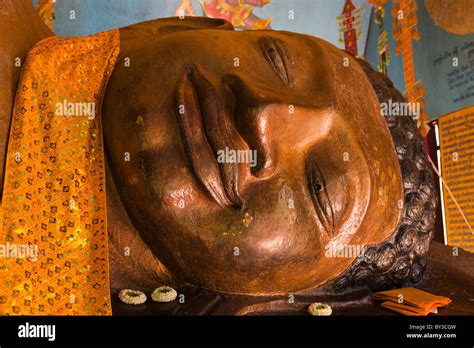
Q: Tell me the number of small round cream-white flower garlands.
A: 3